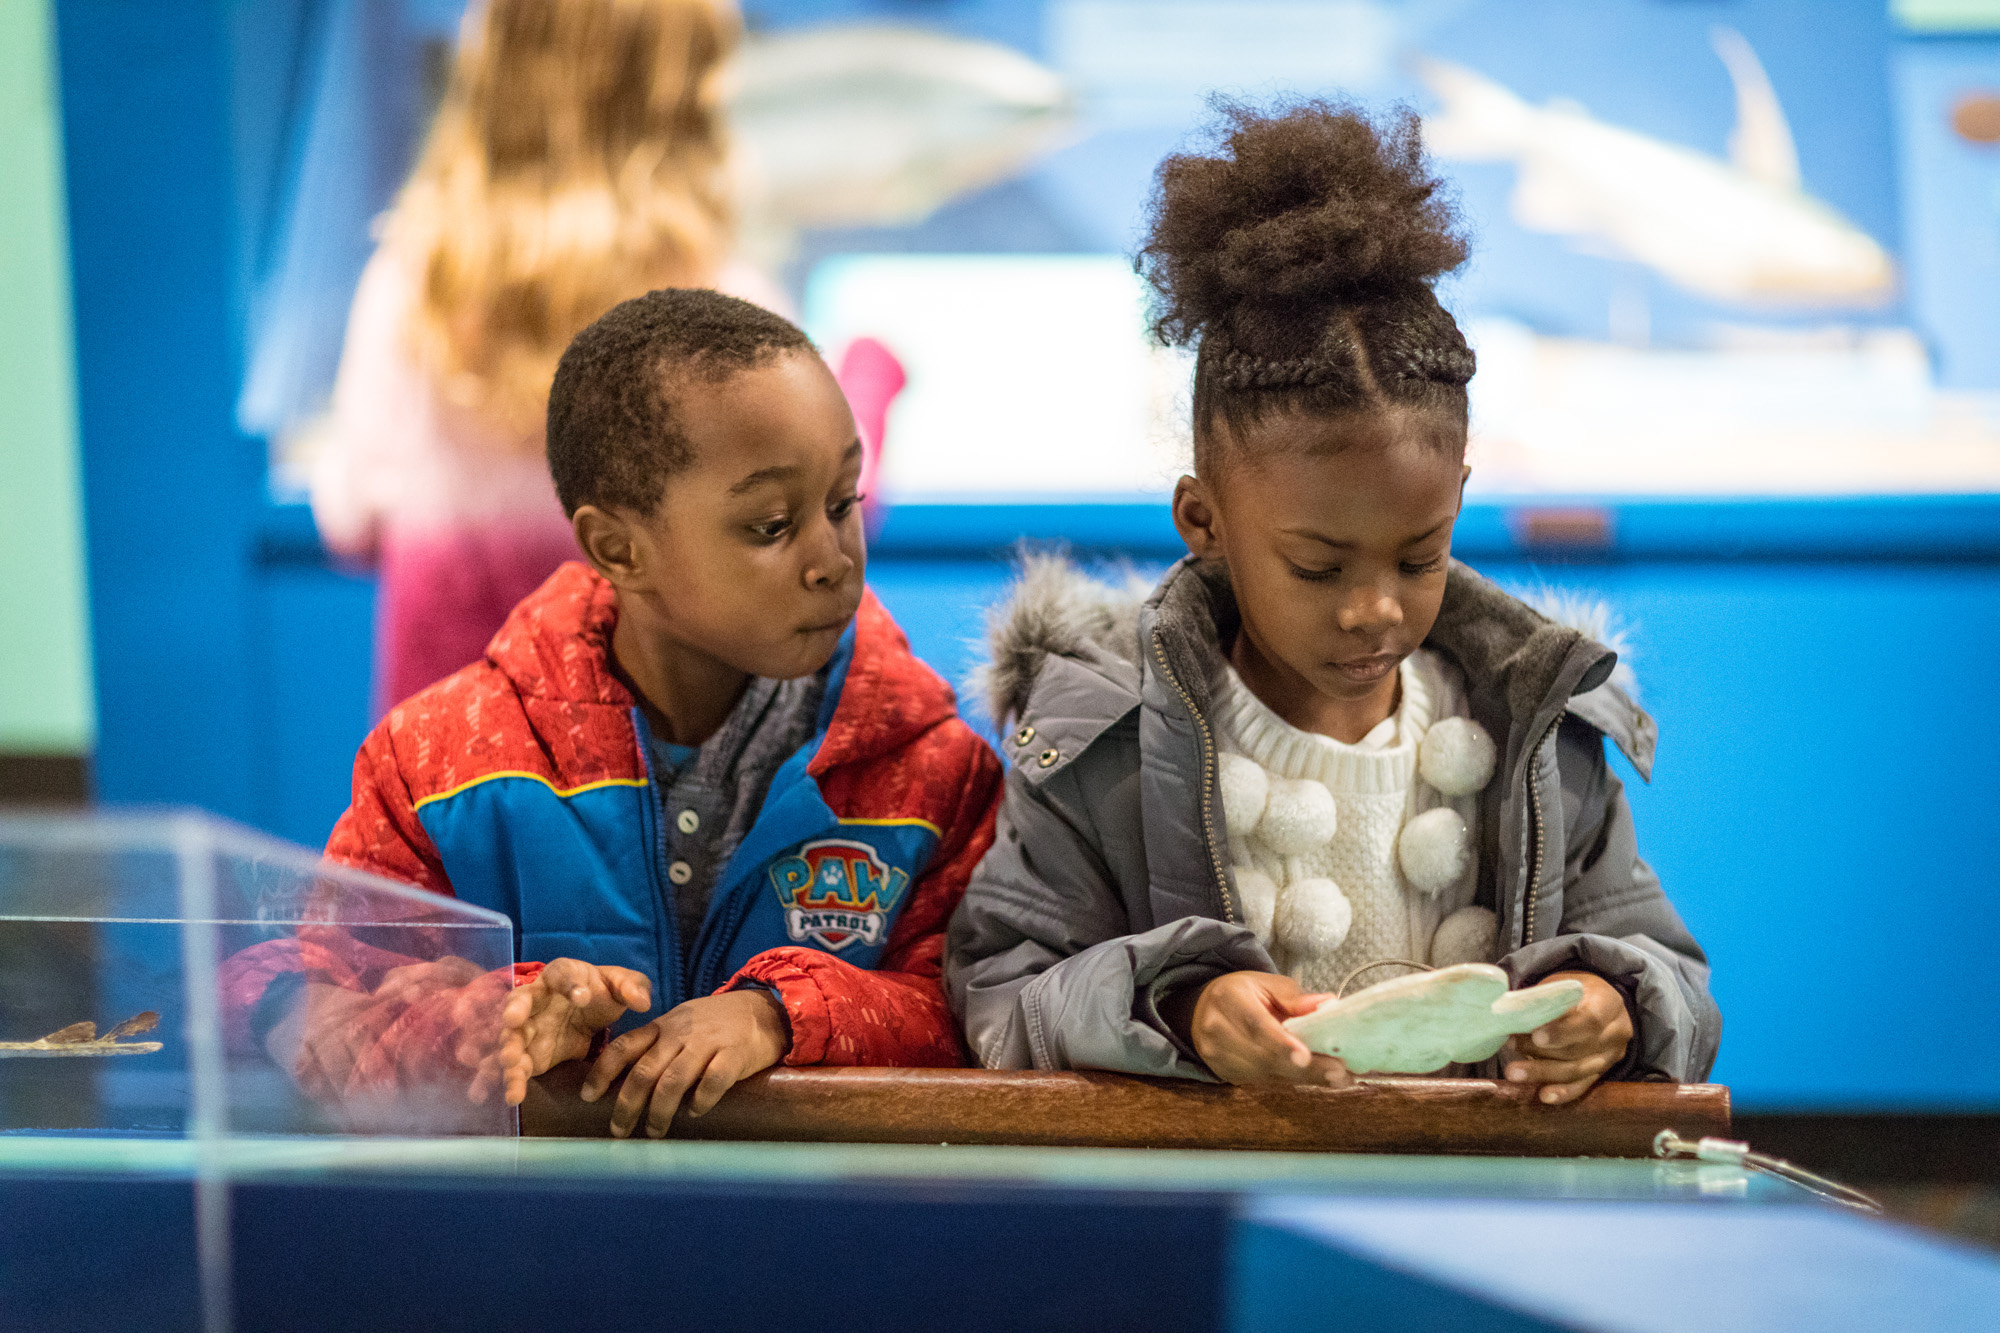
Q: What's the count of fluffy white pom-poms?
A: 7